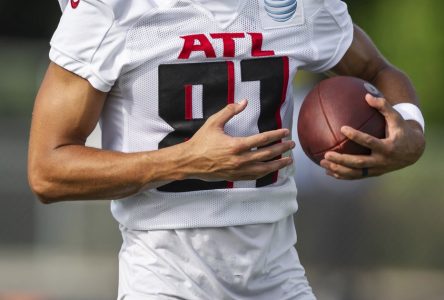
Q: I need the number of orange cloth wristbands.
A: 0